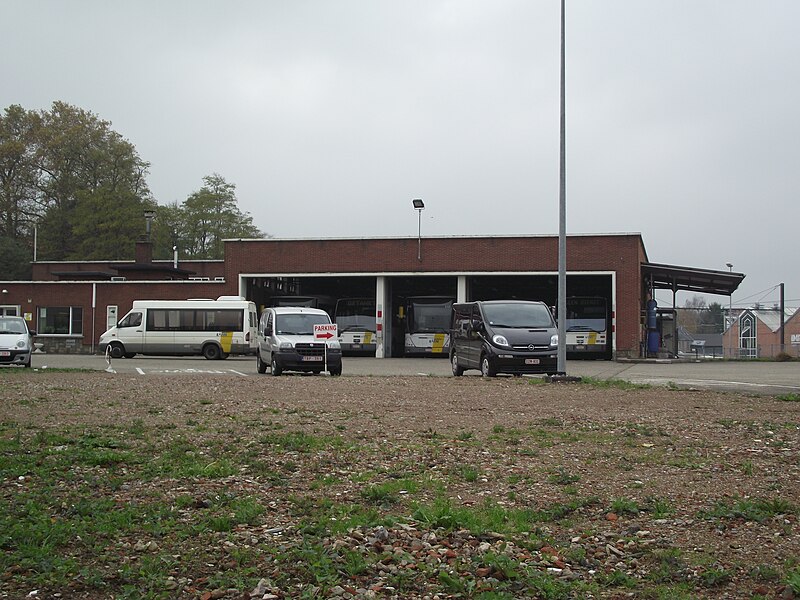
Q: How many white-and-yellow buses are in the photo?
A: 4